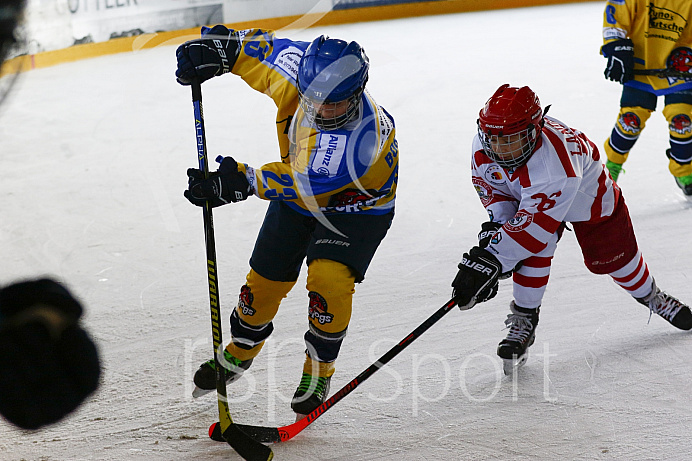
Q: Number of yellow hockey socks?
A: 4